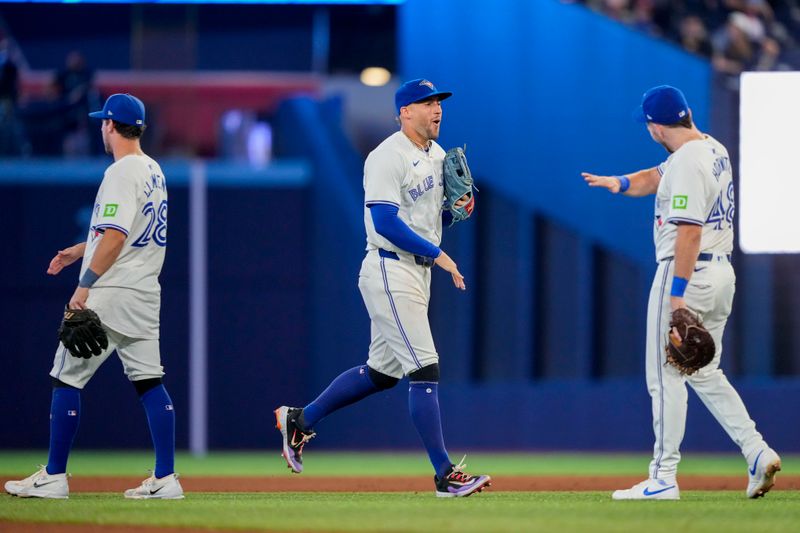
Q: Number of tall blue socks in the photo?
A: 4